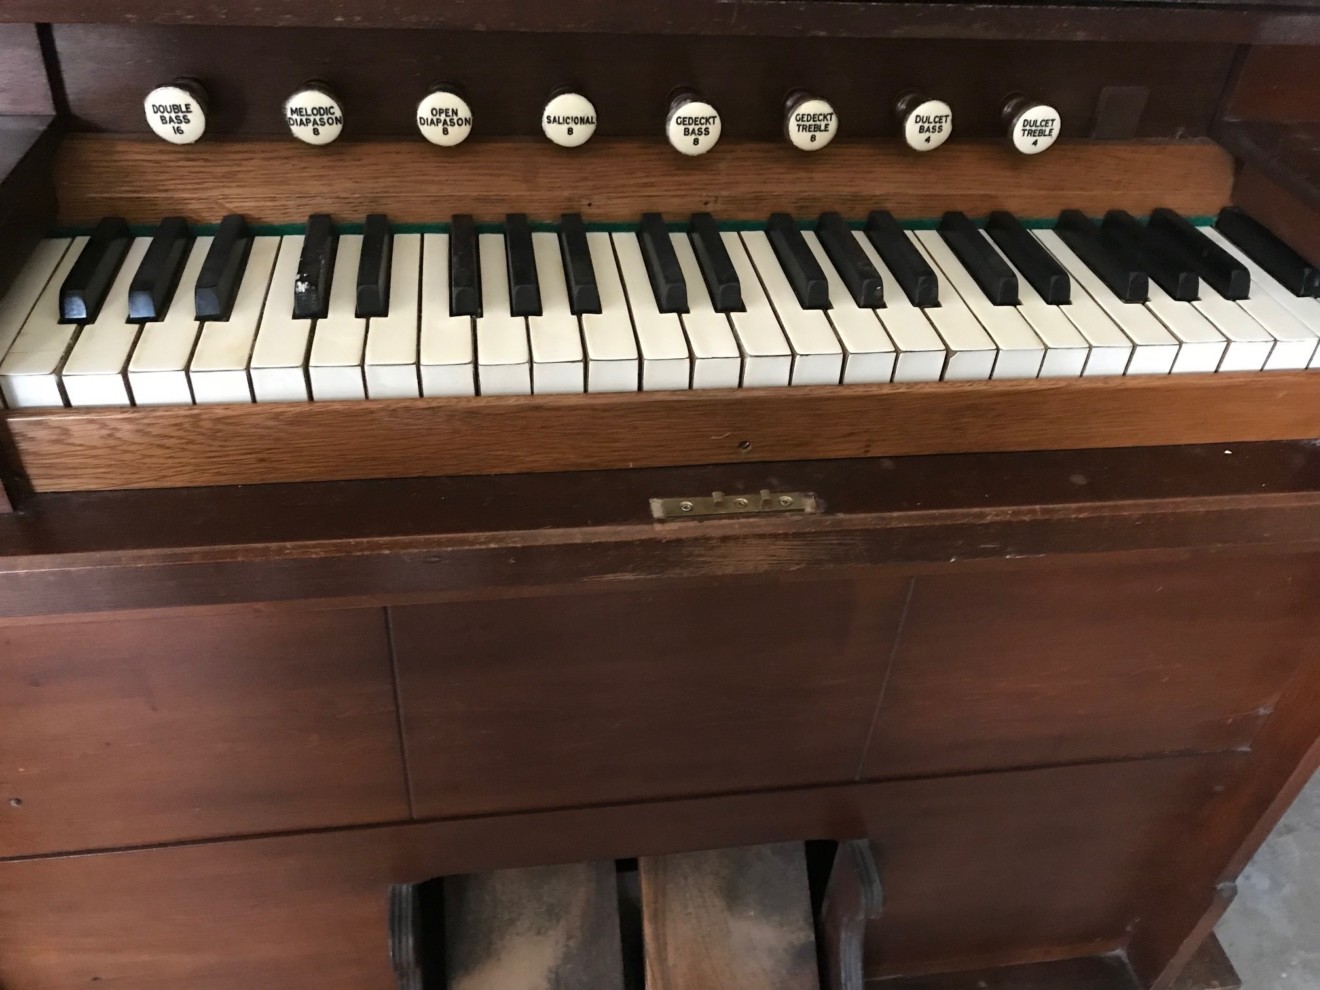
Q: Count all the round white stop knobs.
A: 8